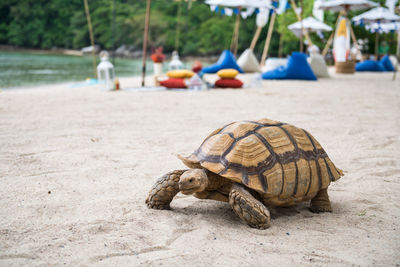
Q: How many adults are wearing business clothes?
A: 0